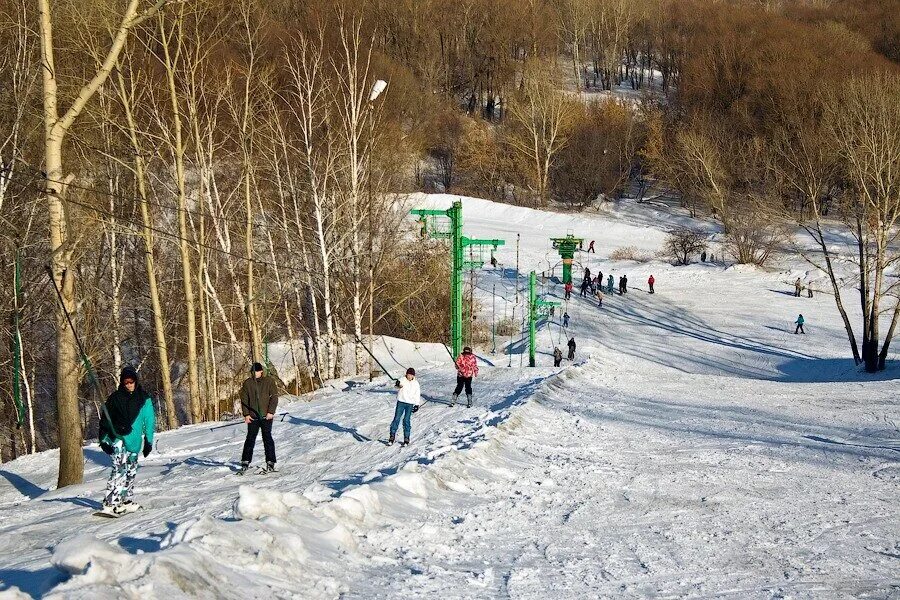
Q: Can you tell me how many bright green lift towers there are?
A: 3